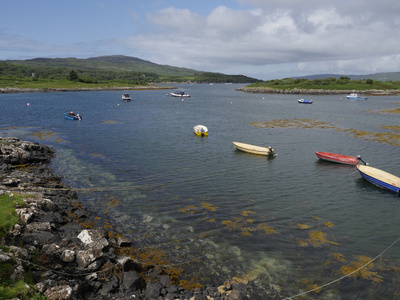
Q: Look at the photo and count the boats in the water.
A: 9